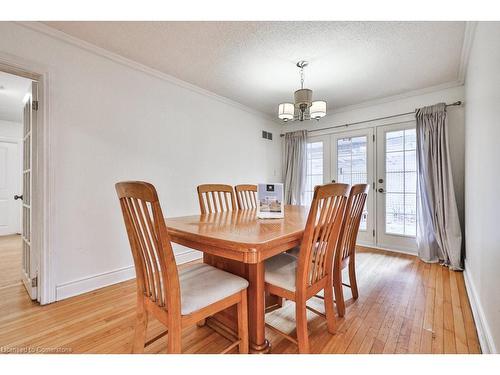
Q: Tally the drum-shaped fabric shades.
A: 3